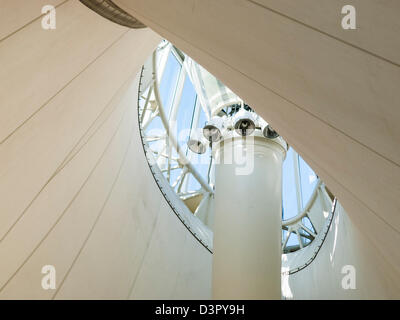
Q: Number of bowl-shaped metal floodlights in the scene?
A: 4